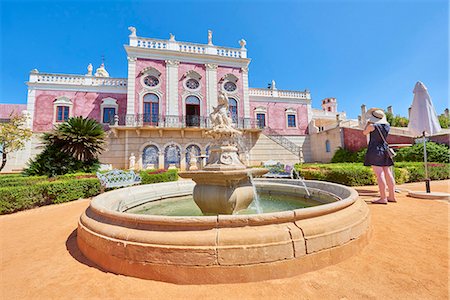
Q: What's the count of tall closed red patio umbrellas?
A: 0